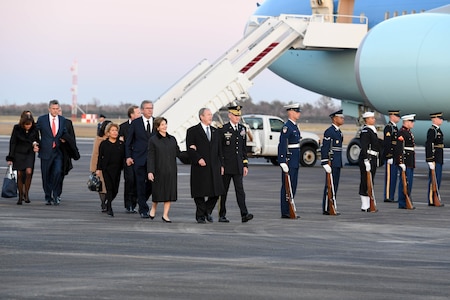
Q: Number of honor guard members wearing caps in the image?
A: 6